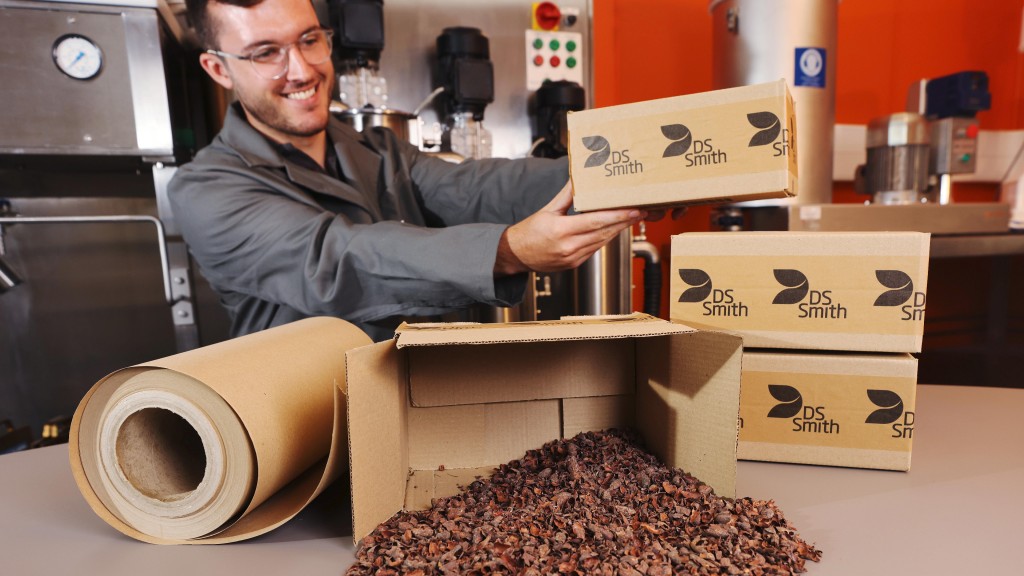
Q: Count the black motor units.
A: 3